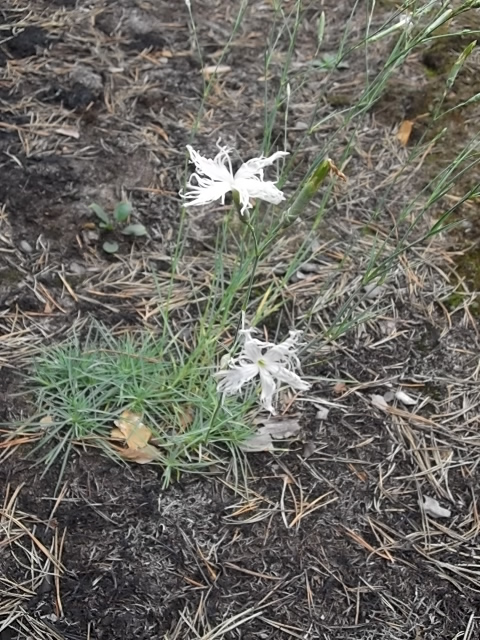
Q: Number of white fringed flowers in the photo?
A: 2